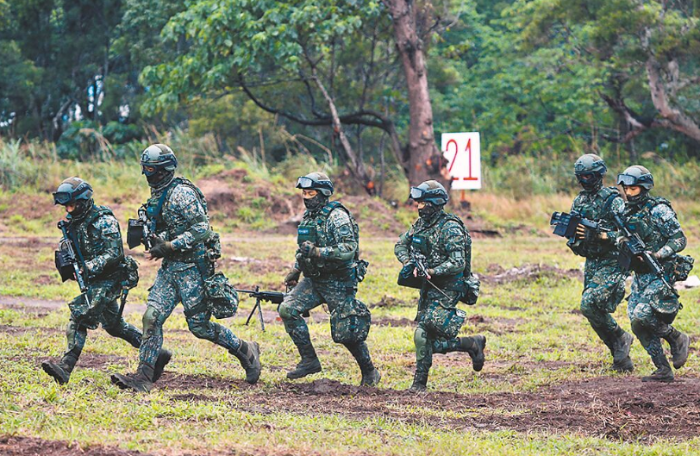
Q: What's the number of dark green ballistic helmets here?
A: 6